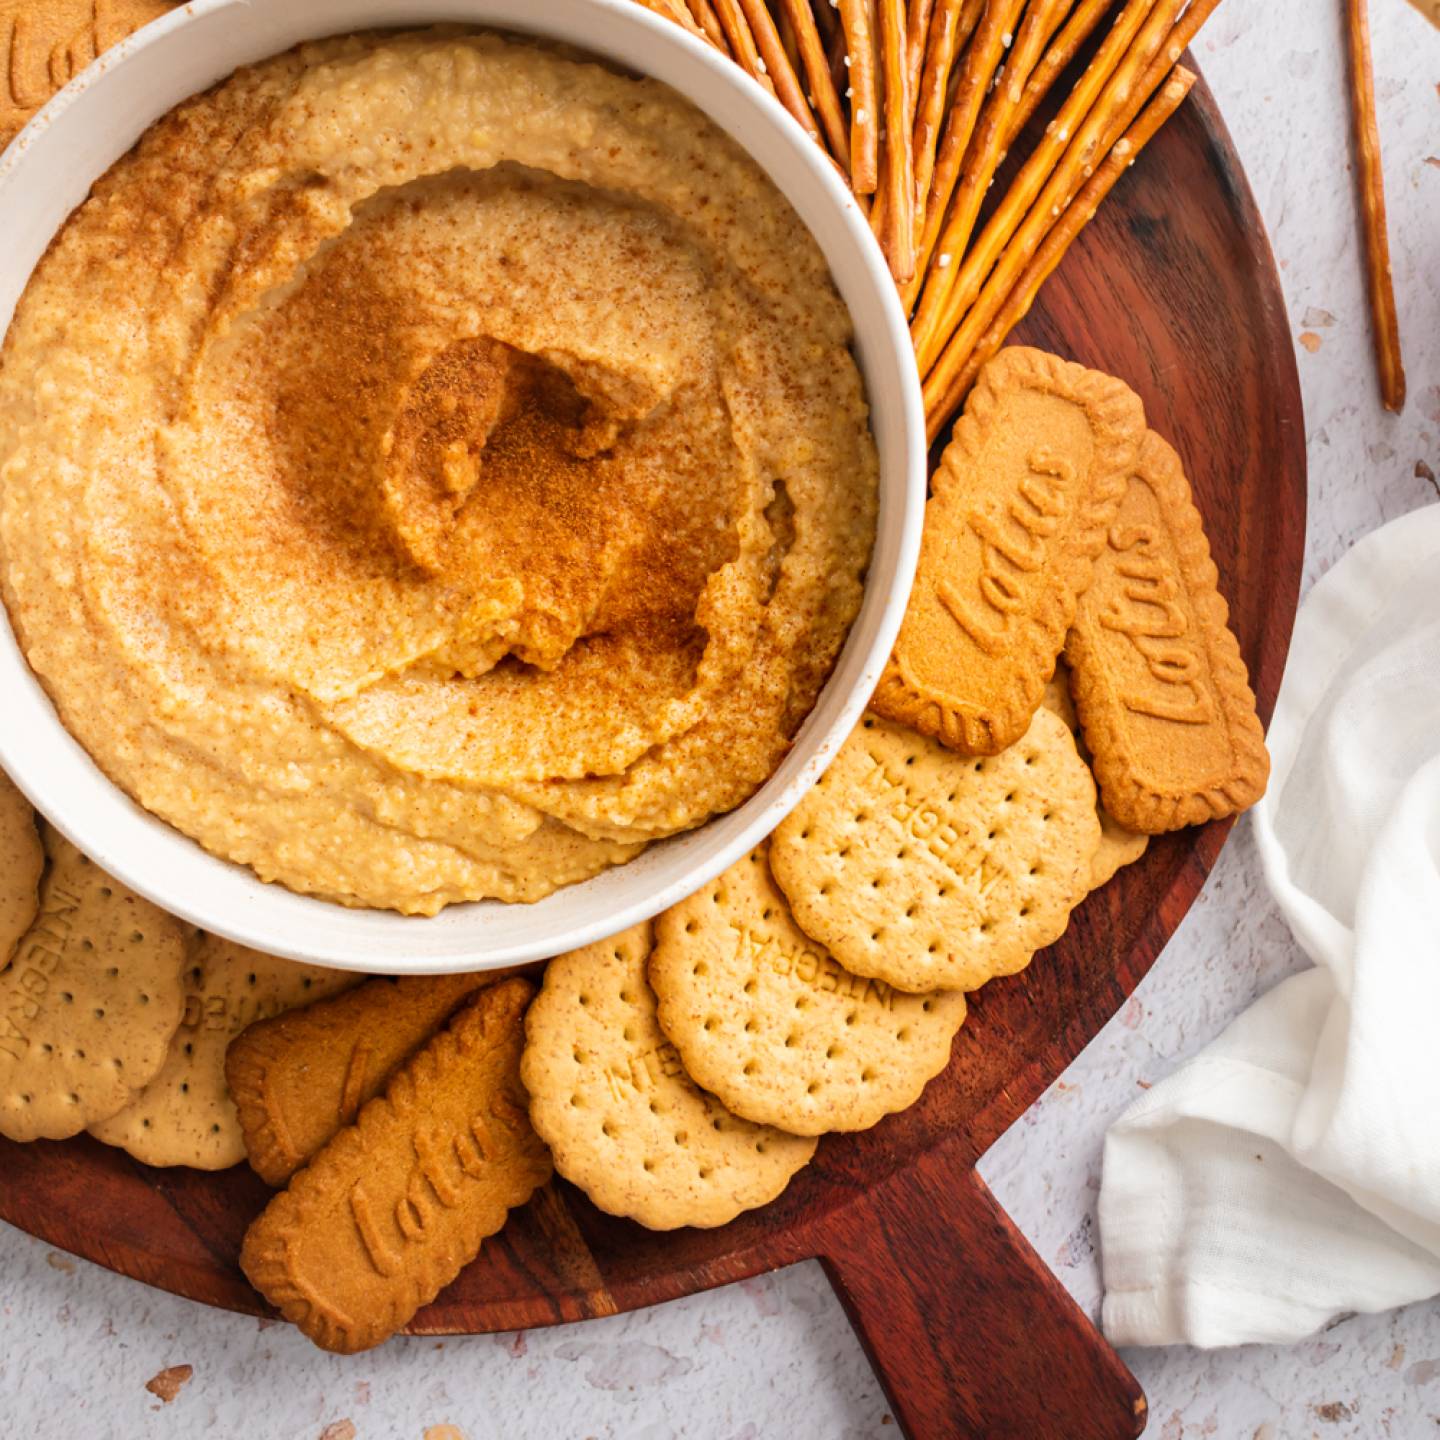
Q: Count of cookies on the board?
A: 12